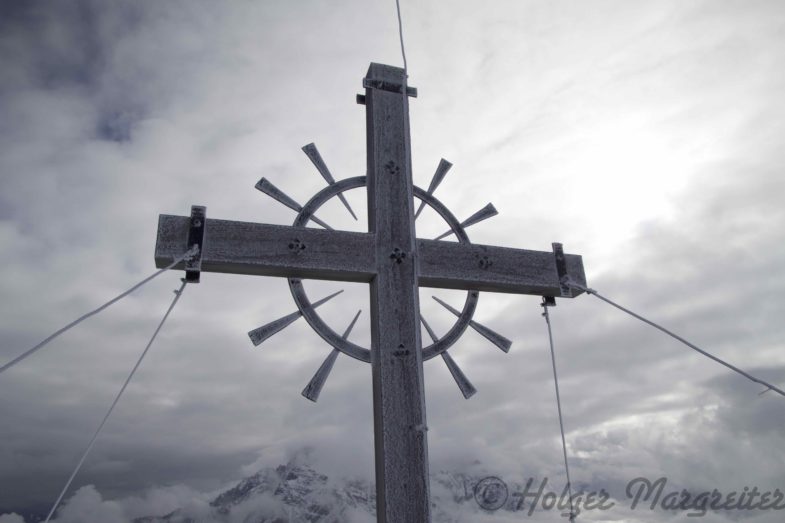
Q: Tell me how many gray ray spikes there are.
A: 8